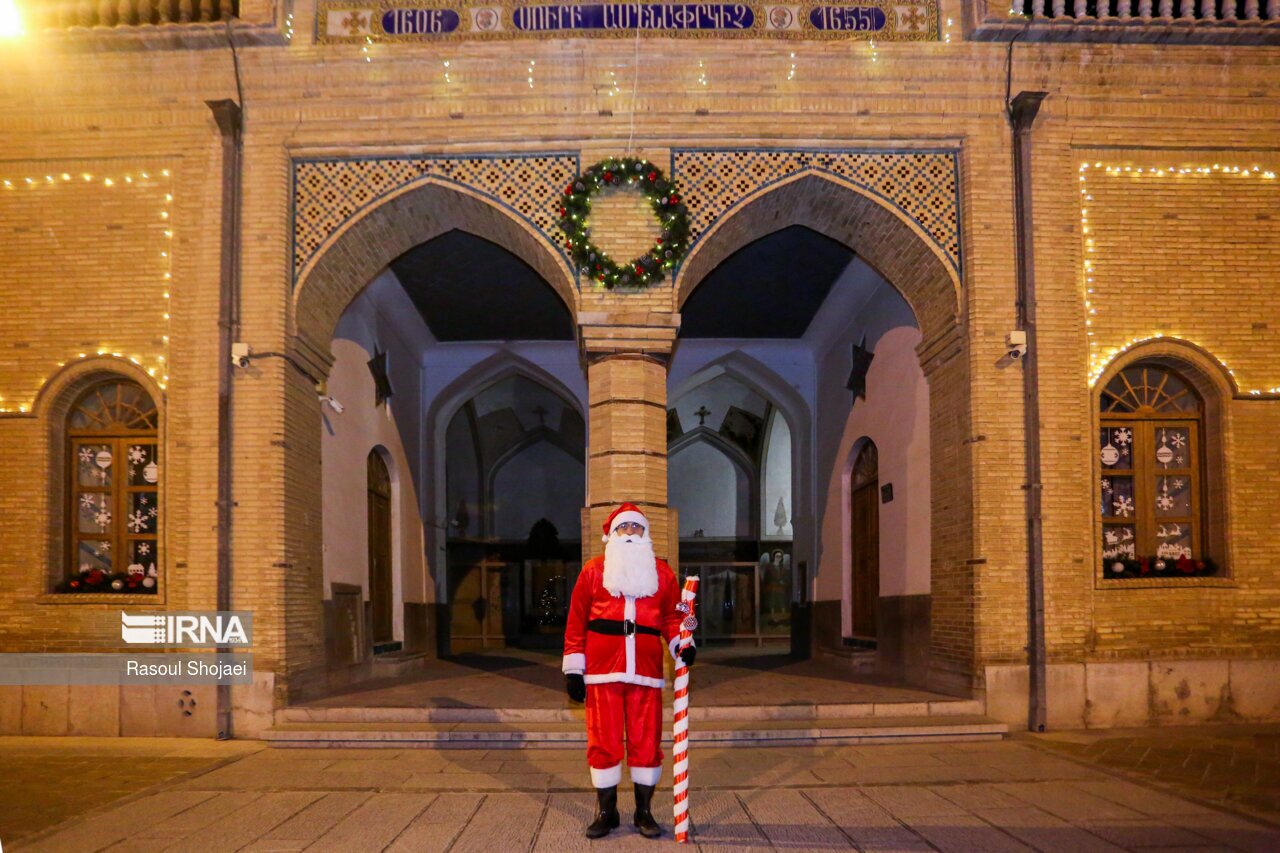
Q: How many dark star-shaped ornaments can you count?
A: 2